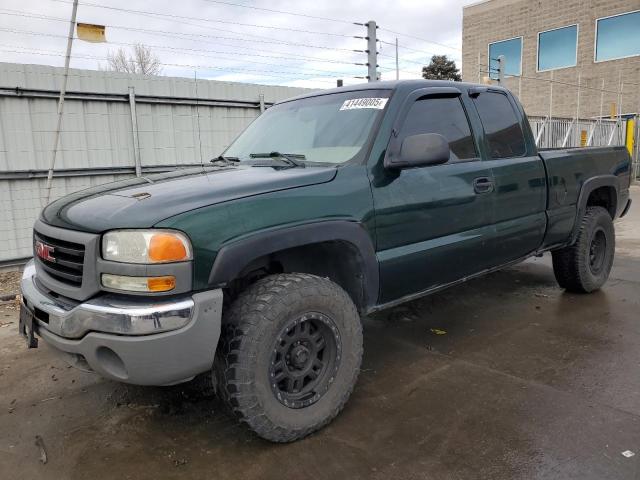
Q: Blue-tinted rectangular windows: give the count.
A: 3